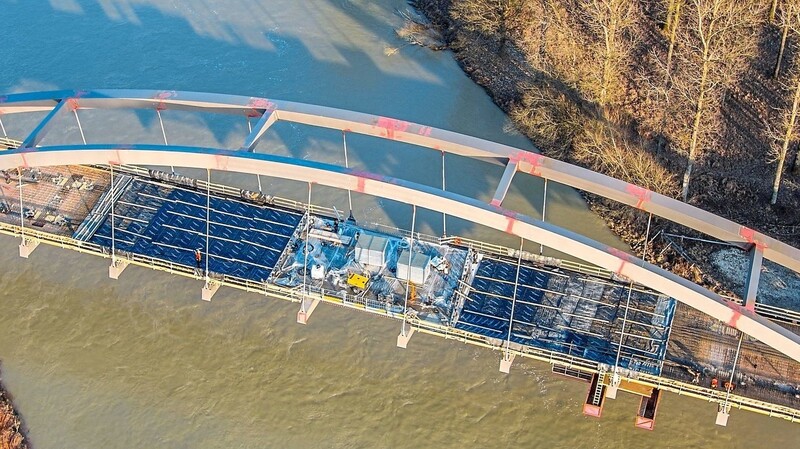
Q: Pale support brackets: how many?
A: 8